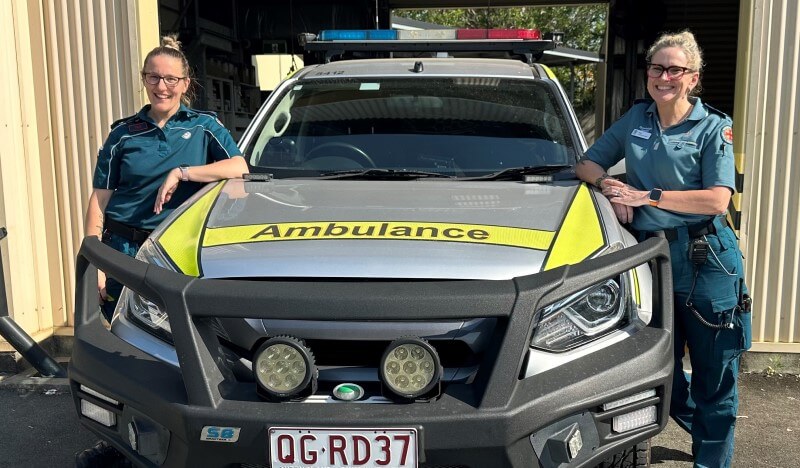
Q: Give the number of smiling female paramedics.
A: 2